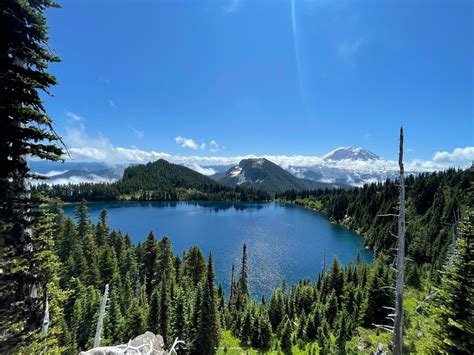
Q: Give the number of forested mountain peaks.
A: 2